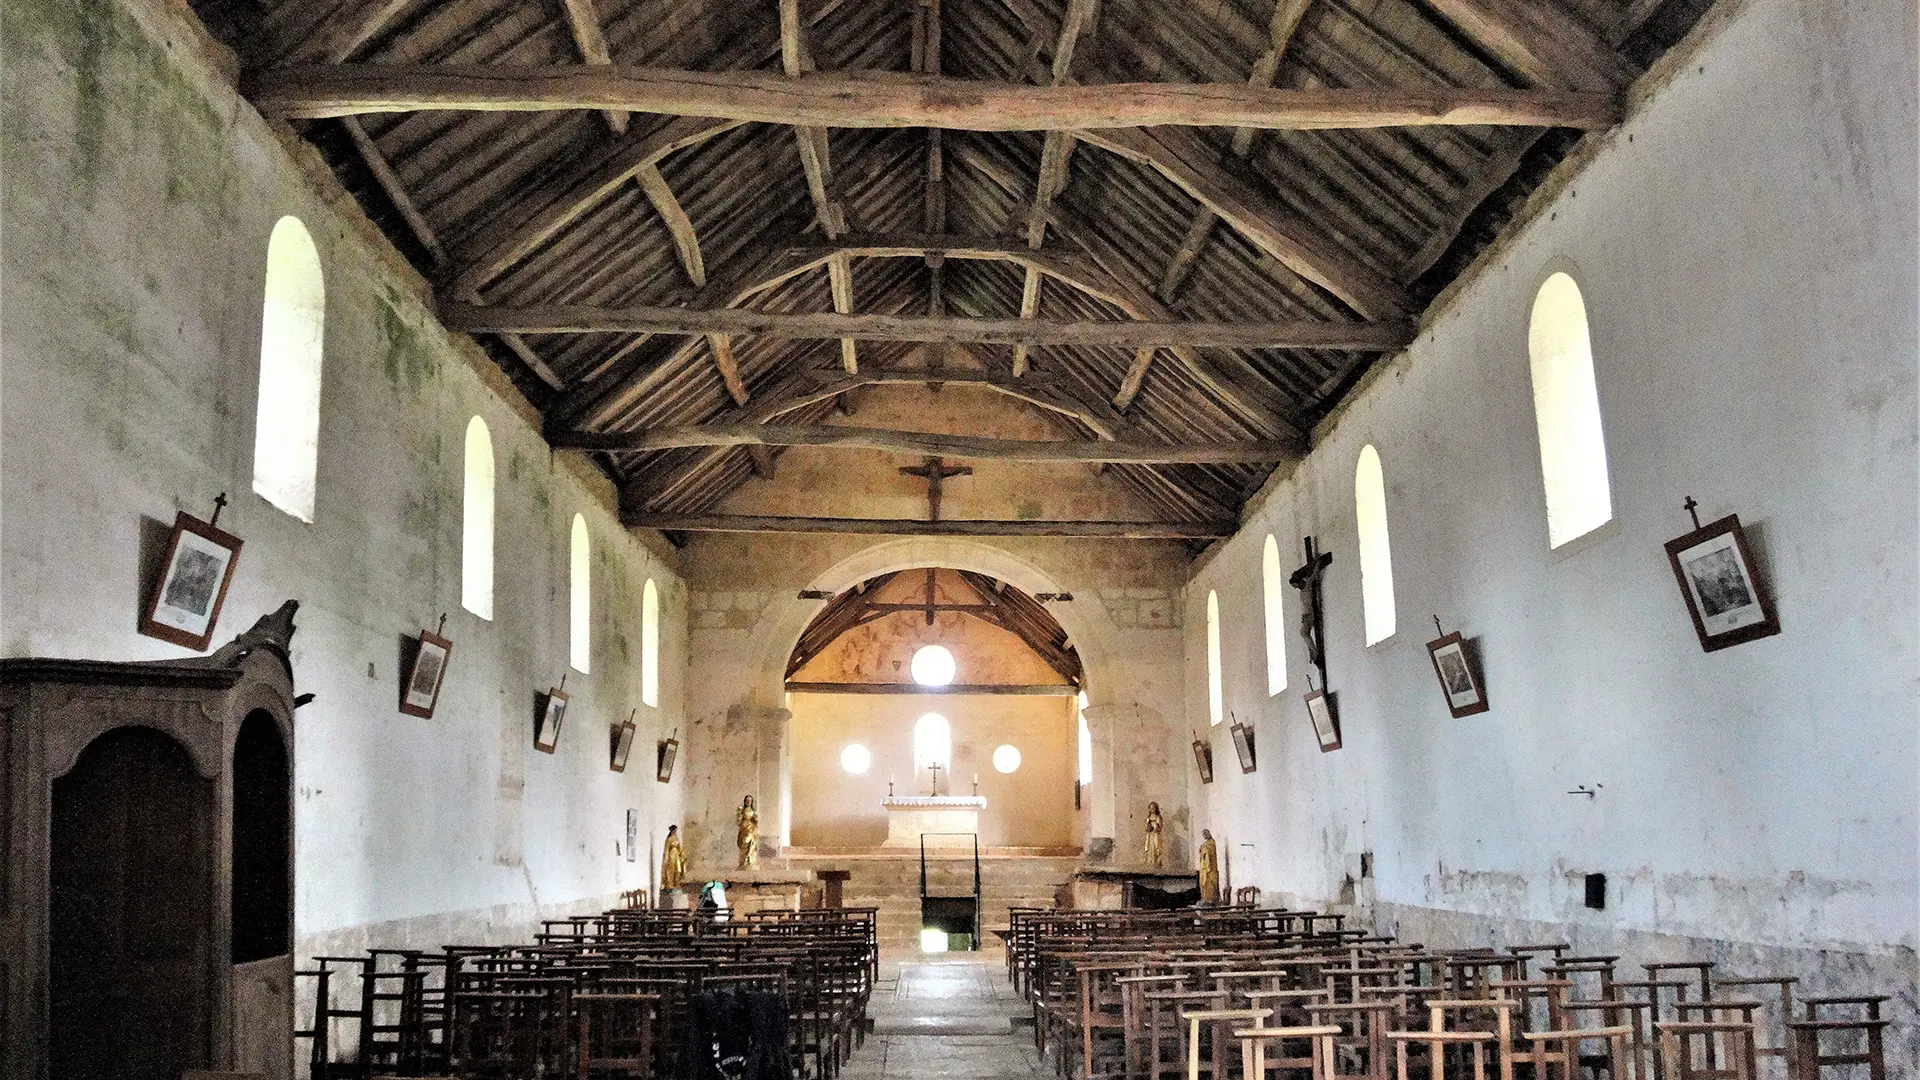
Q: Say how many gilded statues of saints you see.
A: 4